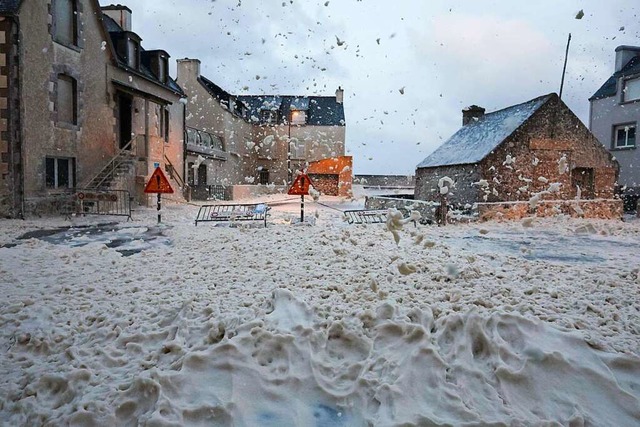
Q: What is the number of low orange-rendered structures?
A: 1